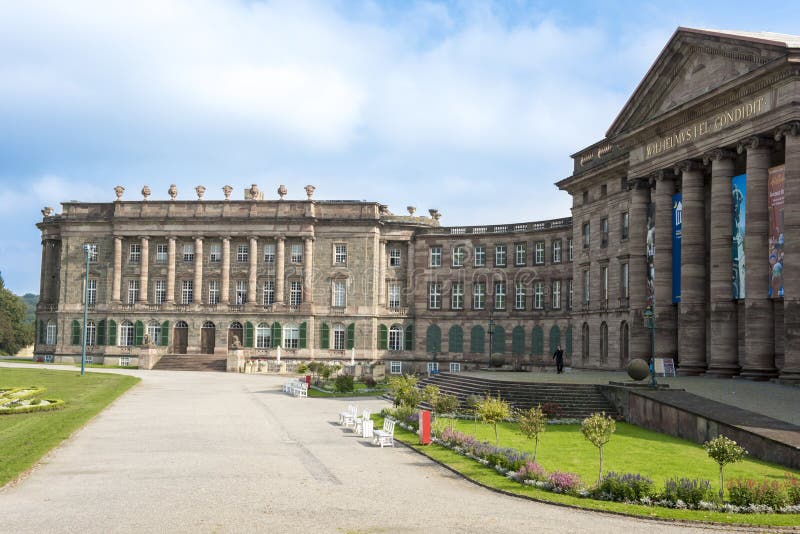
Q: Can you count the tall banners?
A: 4